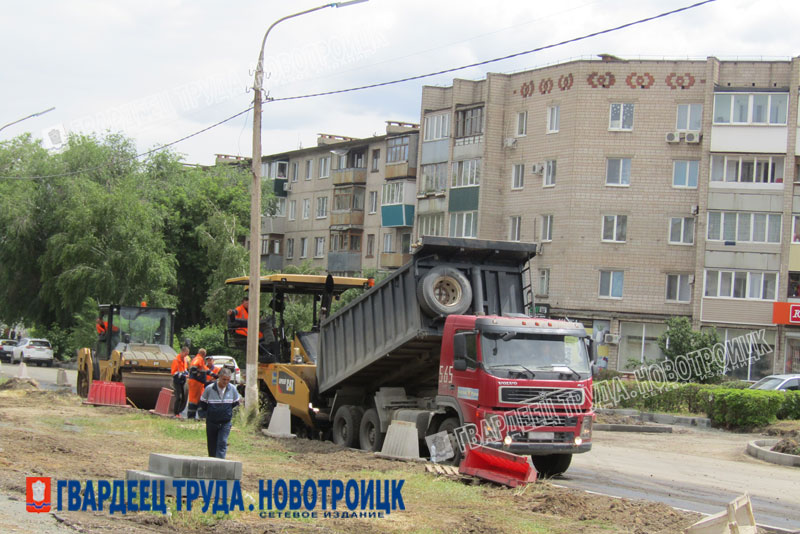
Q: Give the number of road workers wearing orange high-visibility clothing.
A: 5